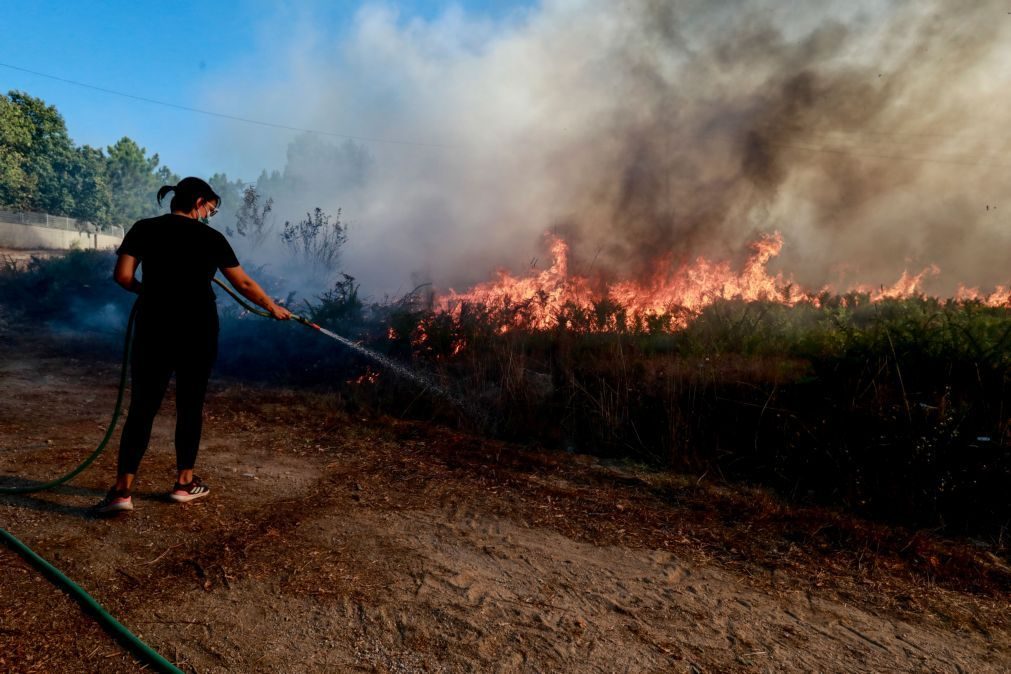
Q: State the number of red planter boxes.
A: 0